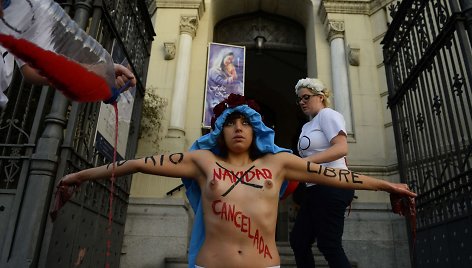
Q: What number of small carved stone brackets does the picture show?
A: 2